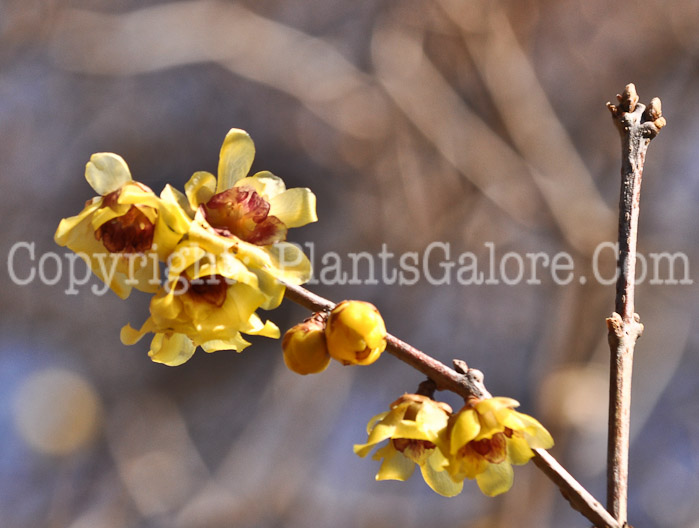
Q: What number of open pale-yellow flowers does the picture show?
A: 5